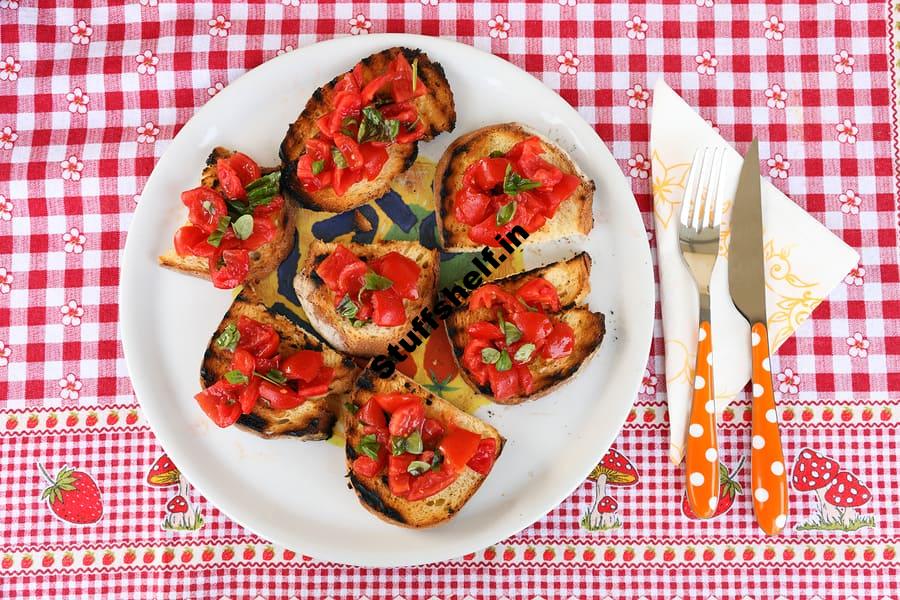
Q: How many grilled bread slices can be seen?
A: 7